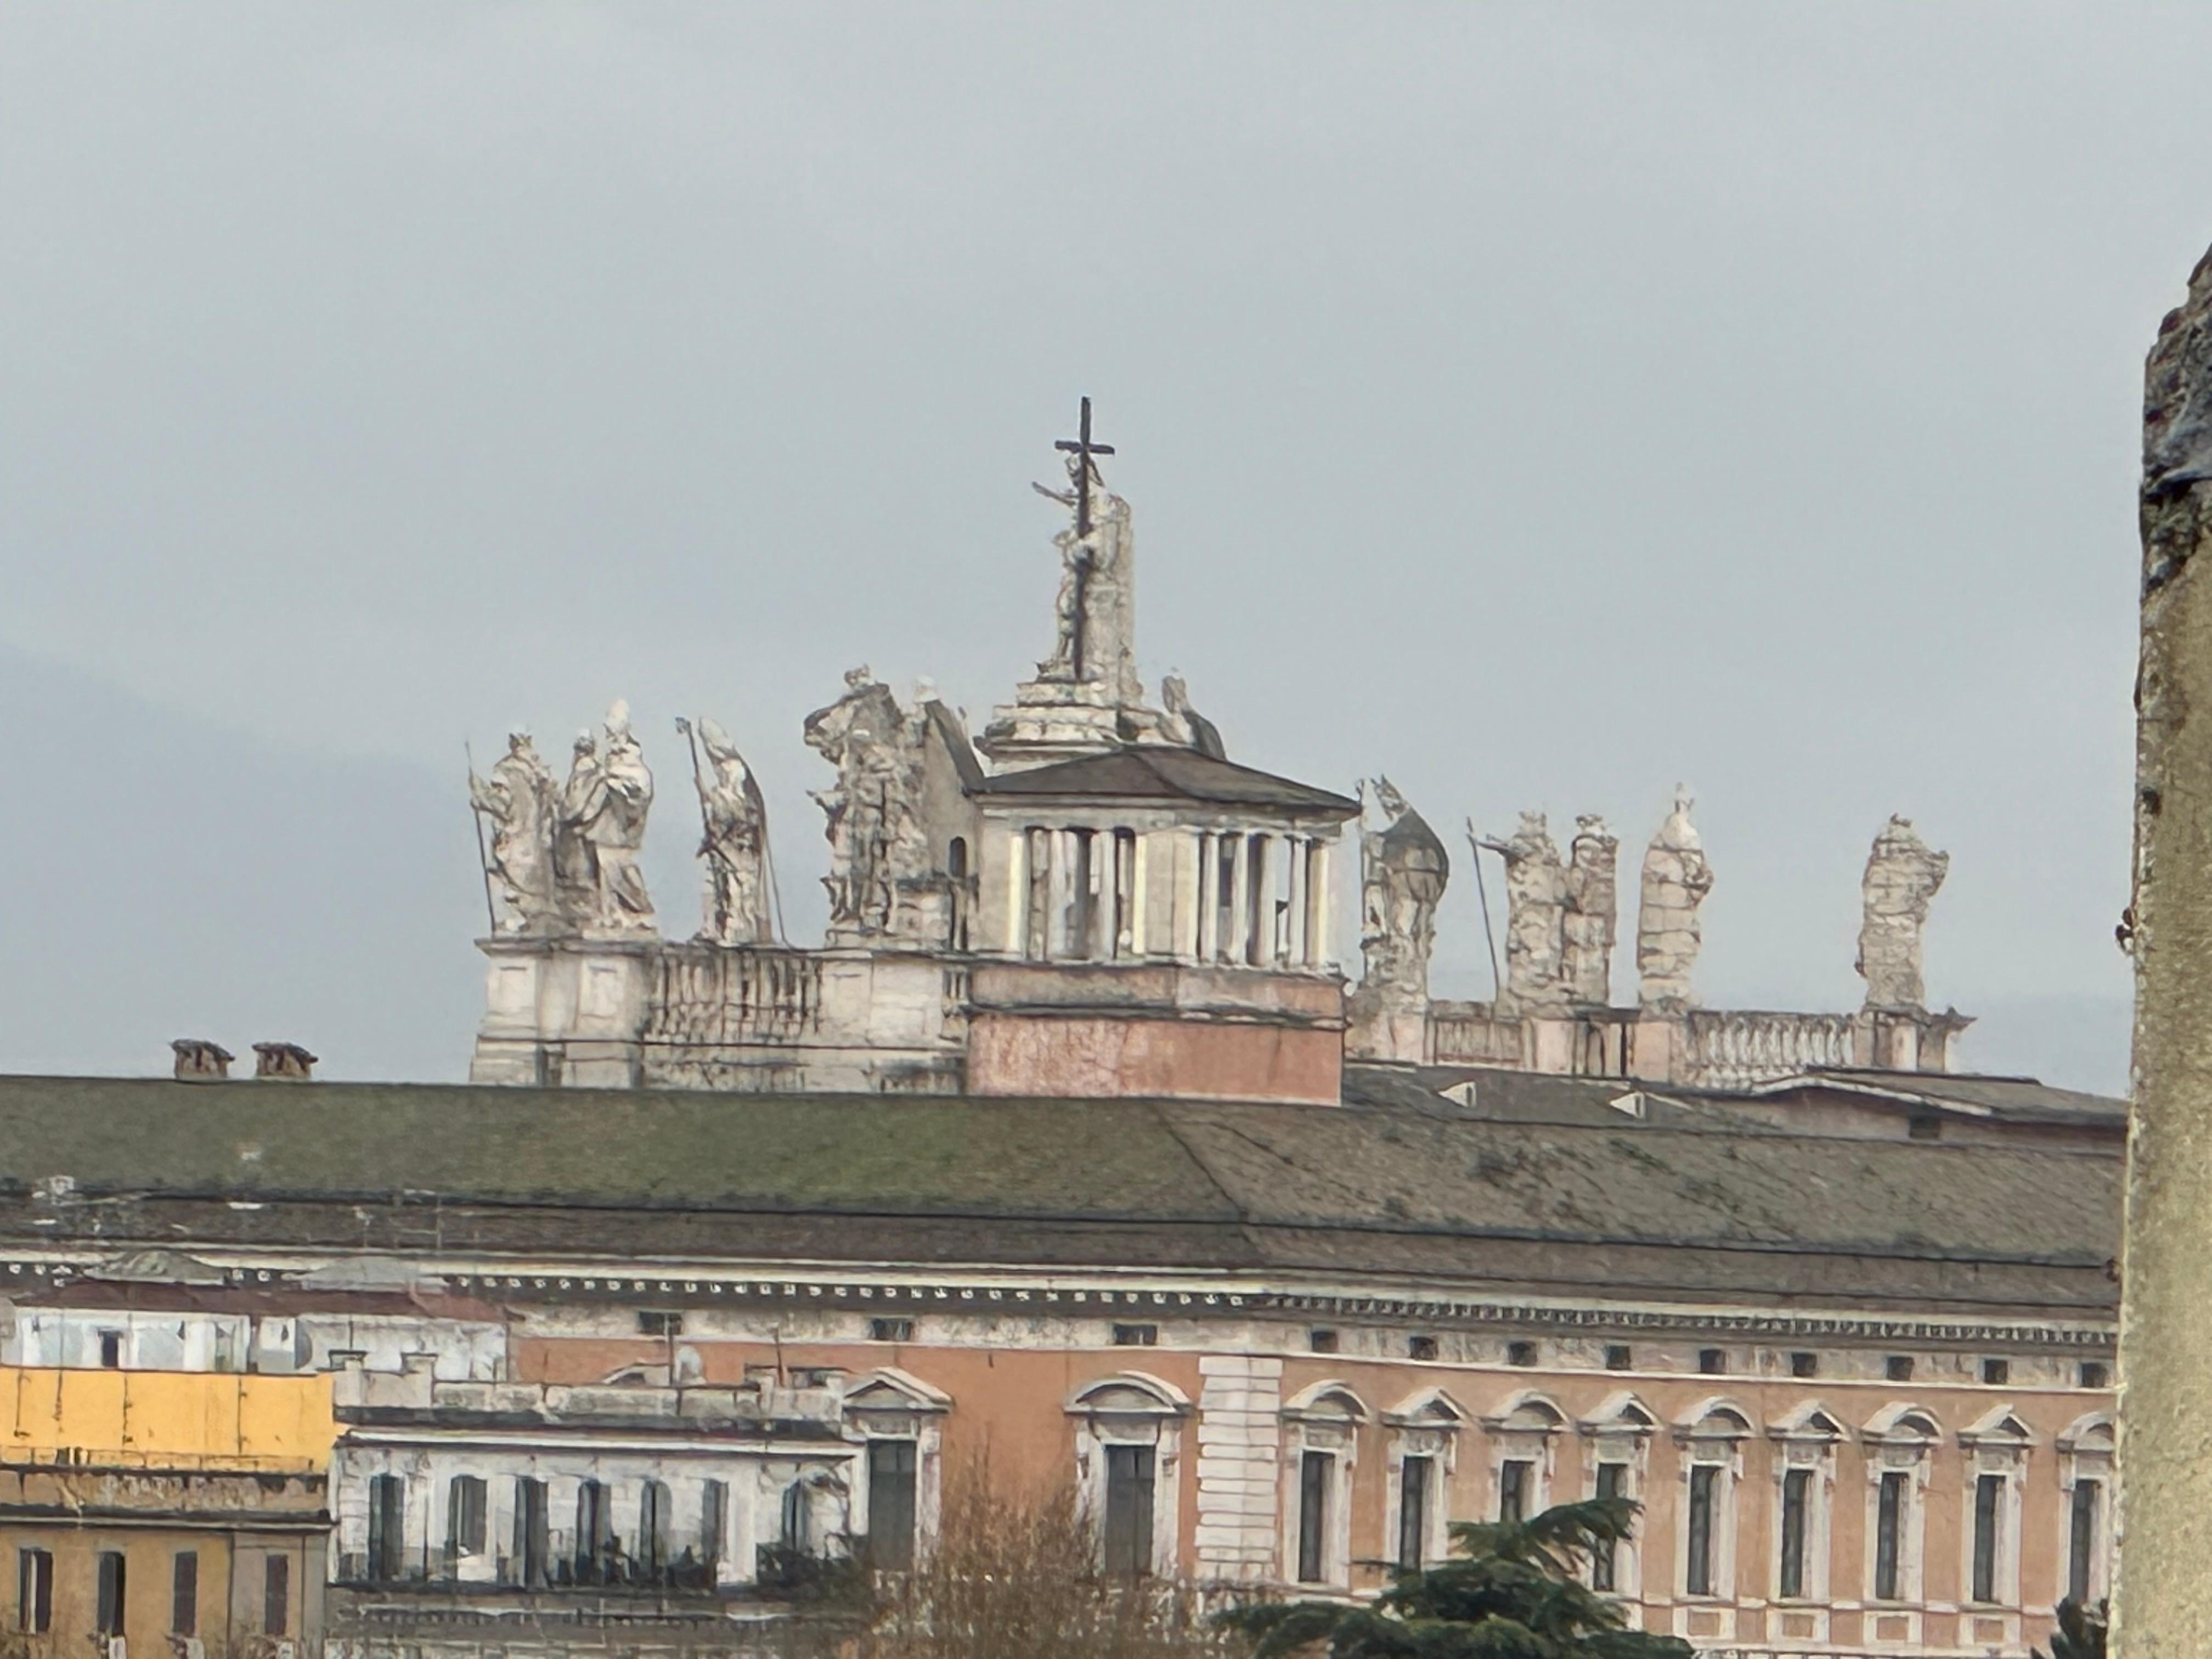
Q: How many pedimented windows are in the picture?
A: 11